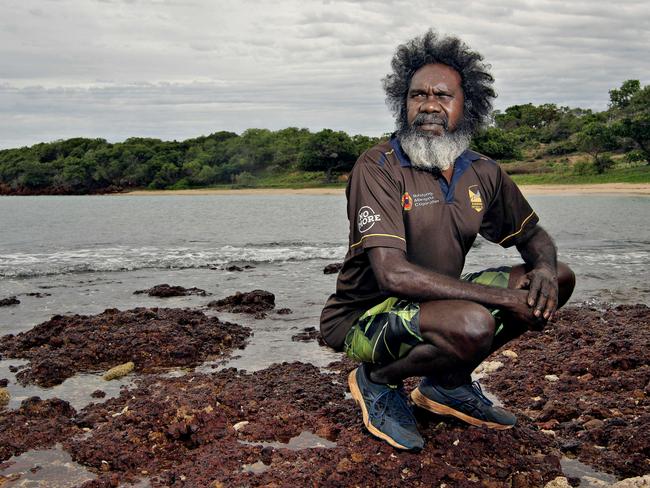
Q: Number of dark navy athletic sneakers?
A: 2